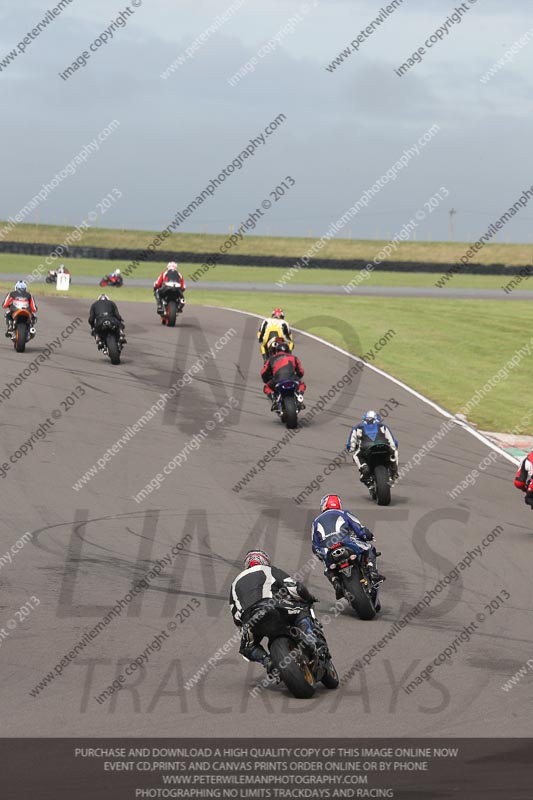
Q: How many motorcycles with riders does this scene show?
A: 11